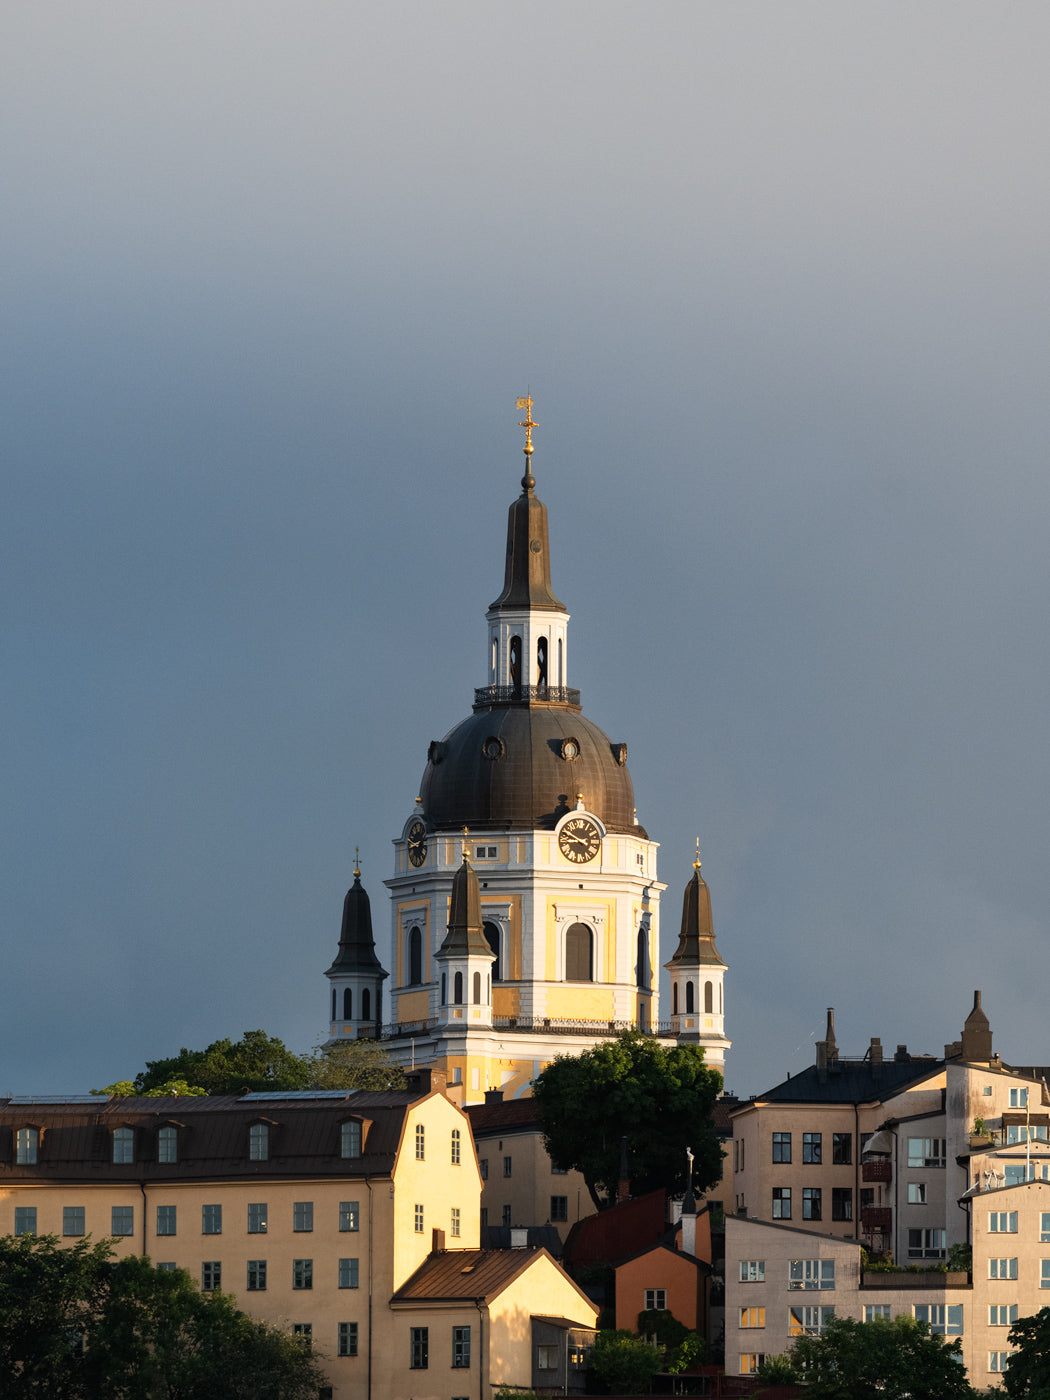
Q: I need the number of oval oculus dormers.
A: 4